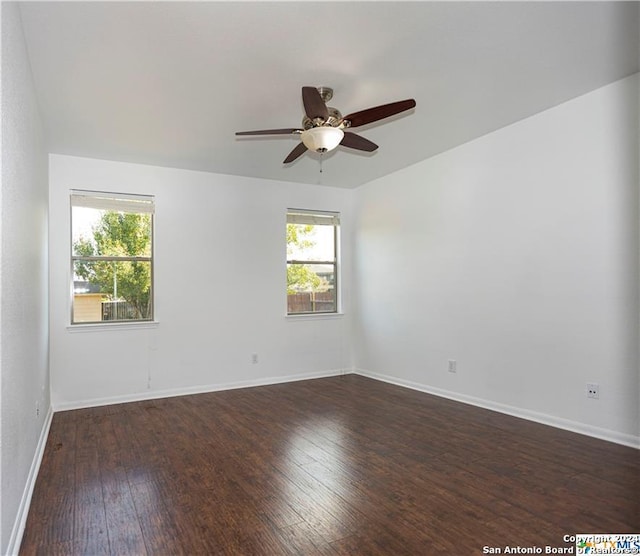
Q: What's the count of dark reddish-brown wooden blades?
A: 5